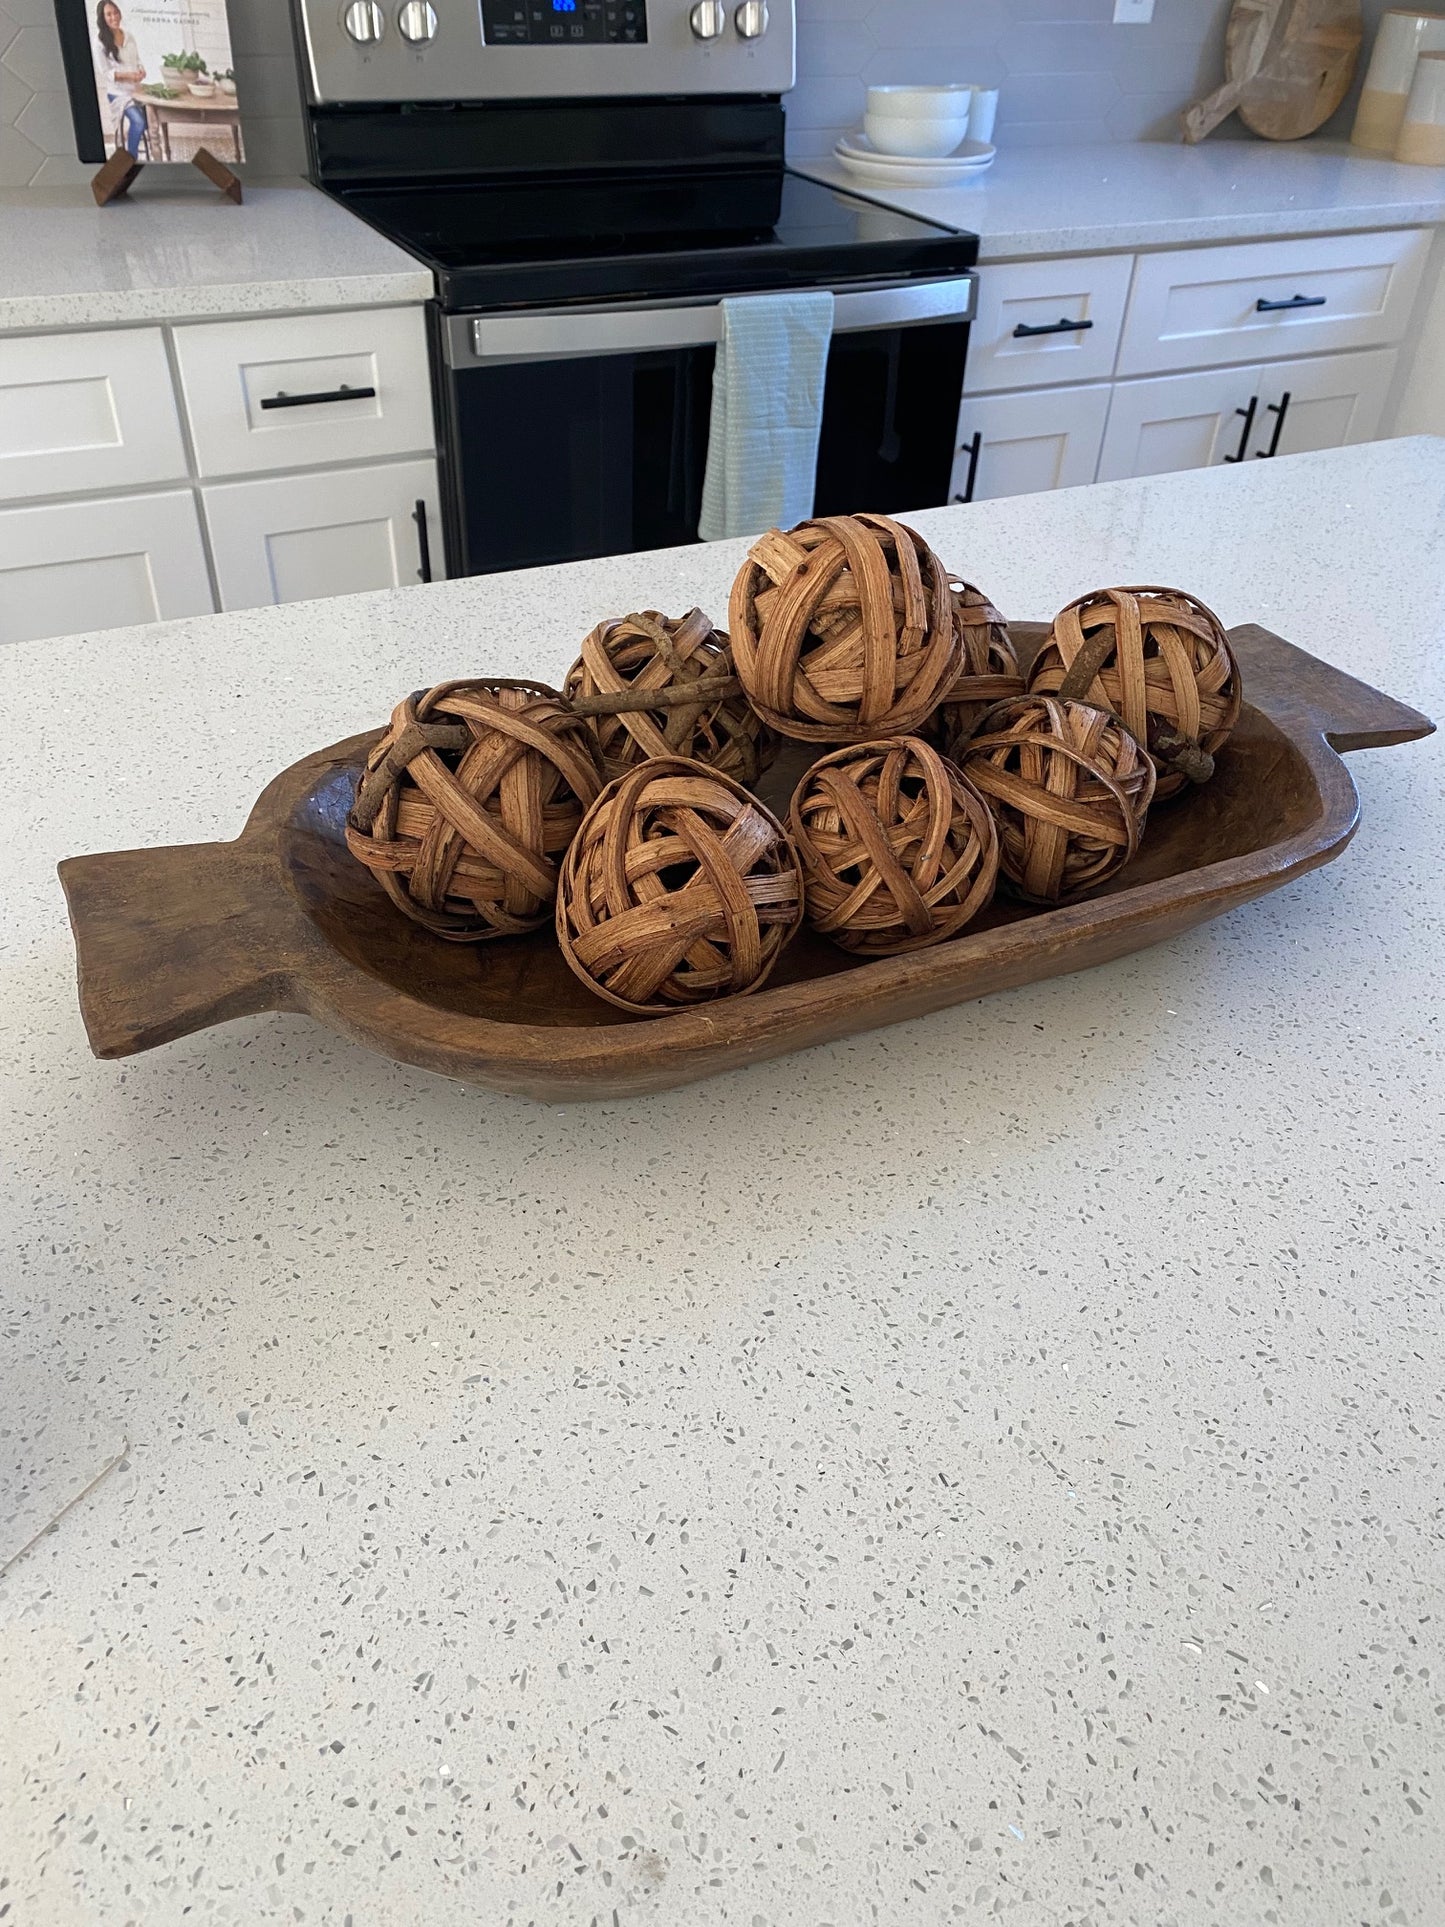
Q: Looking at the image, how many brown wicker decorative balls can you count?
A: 8